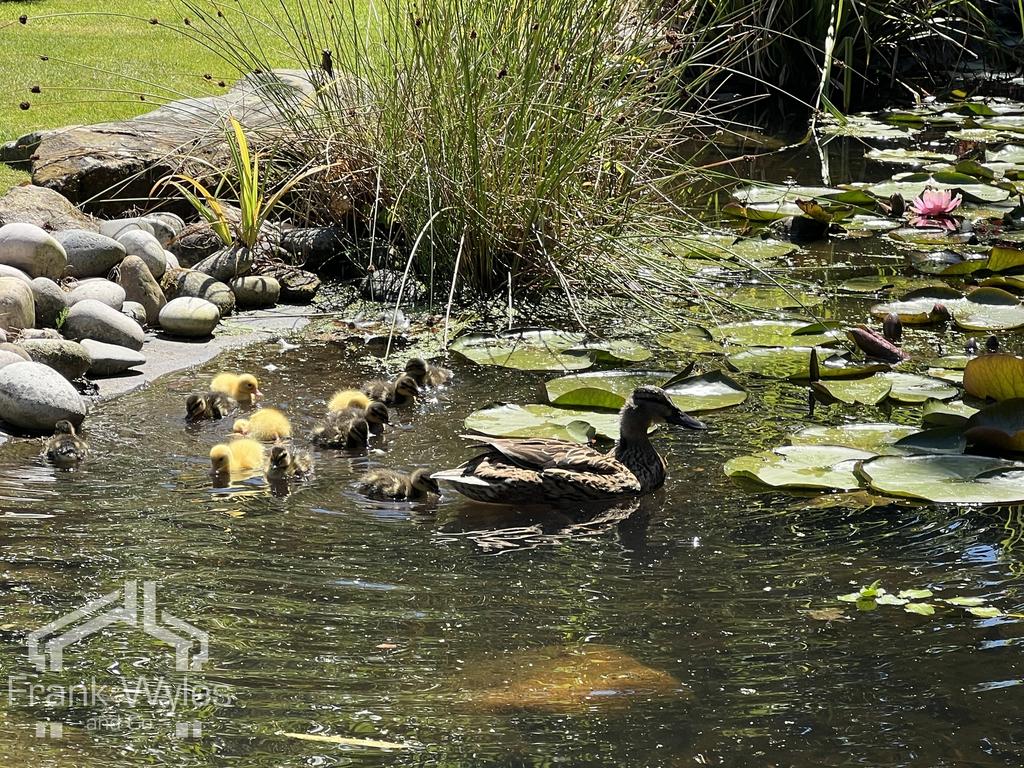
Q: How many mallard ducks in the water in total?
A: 13